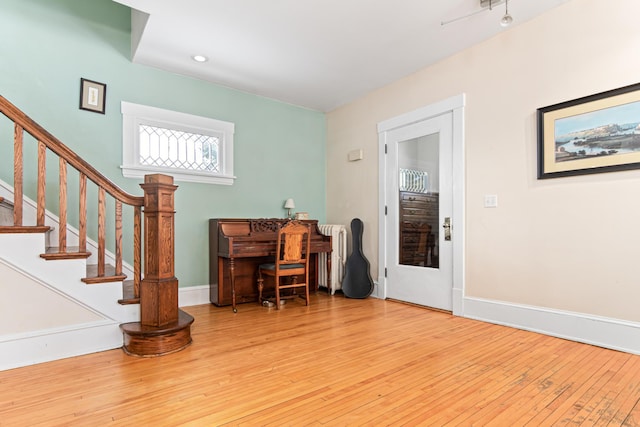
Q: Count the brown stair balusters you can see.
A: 7